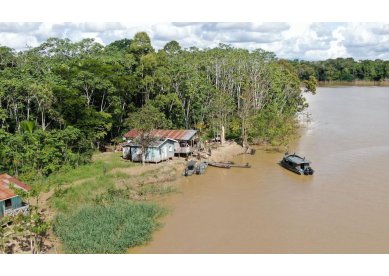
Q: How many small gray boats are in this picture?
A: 2